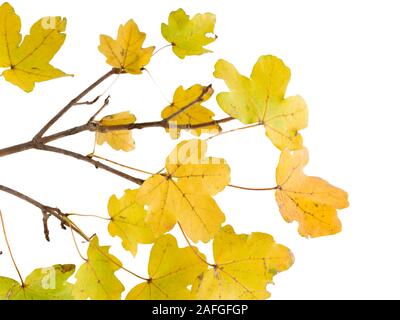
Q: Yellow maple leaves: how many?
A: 13